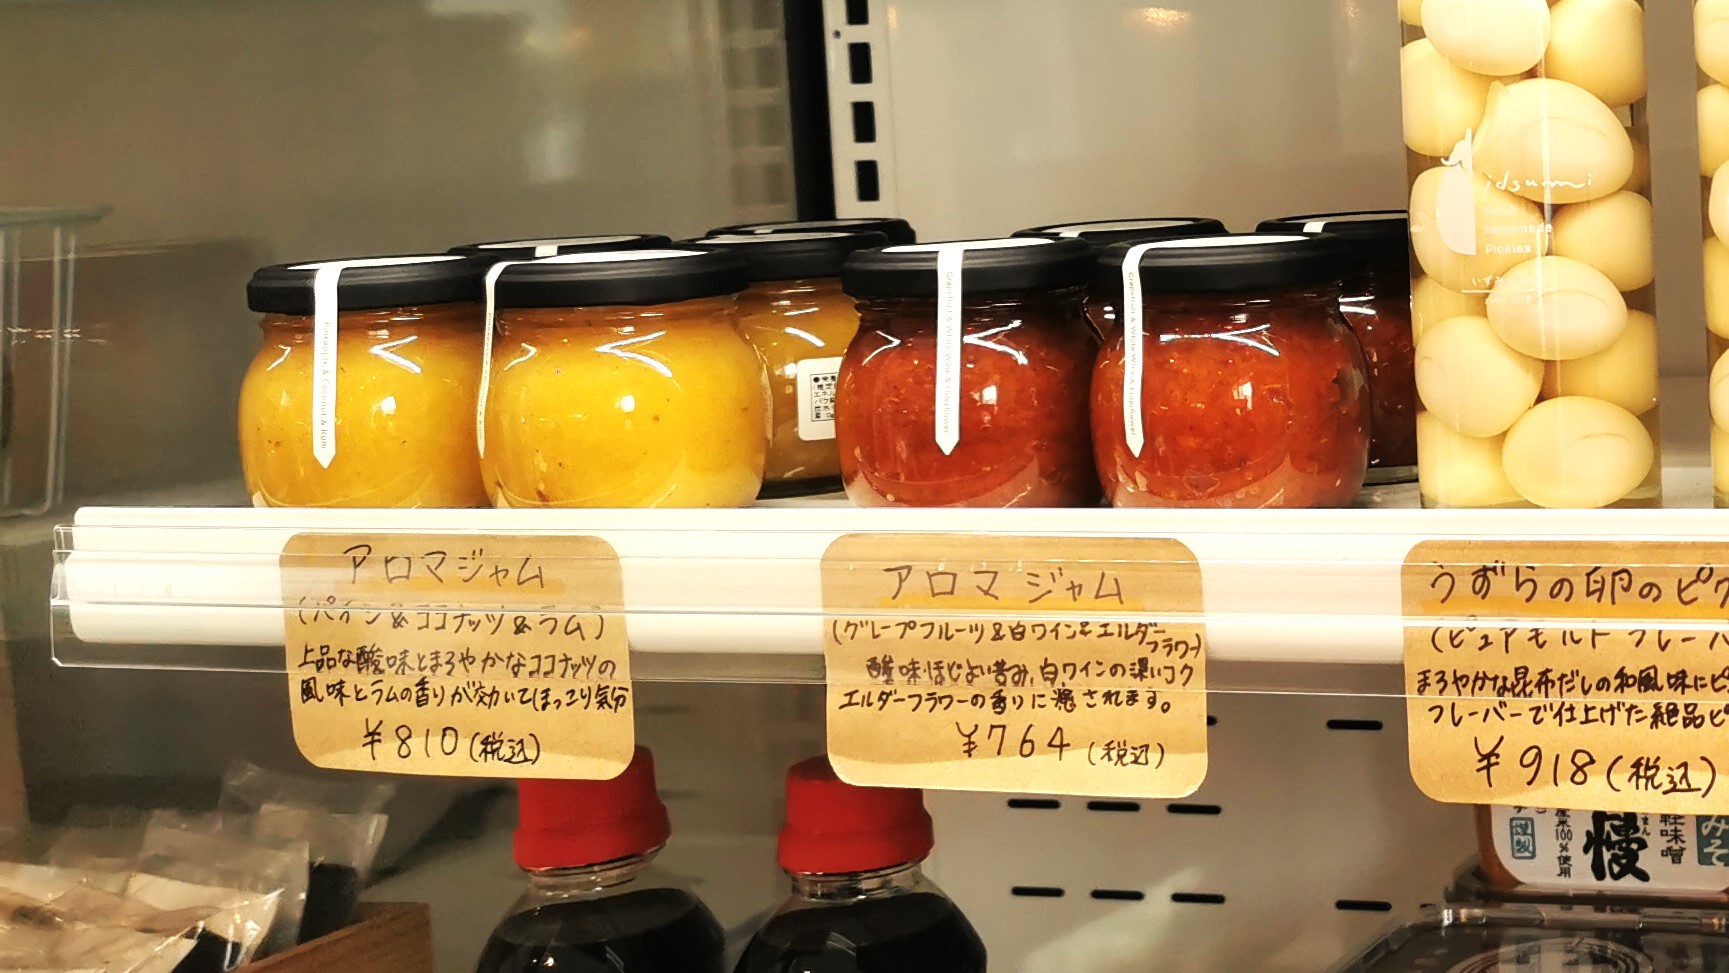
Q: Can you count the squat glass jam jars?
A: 9